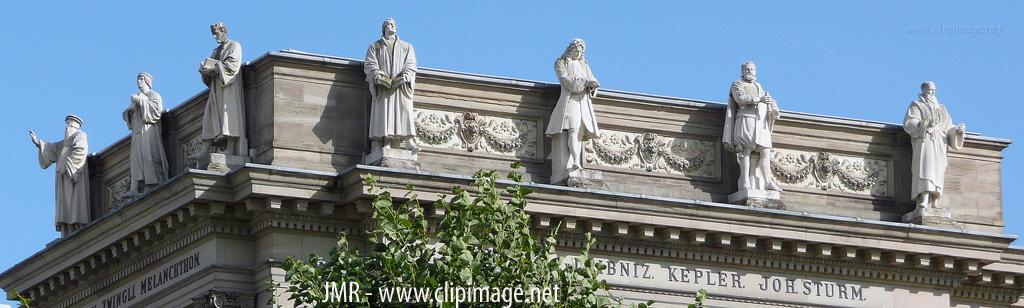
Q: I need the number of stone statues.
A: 7